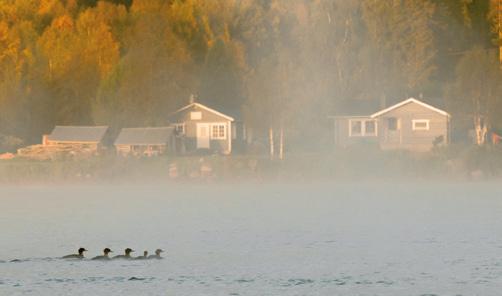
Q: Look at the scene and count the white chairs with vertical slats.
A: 0